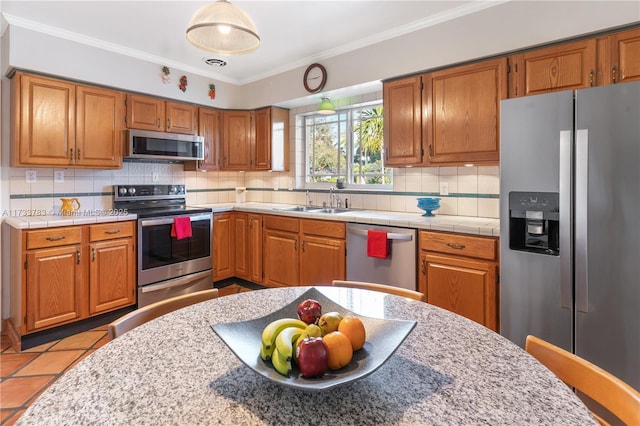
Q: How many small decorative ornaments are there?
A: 3